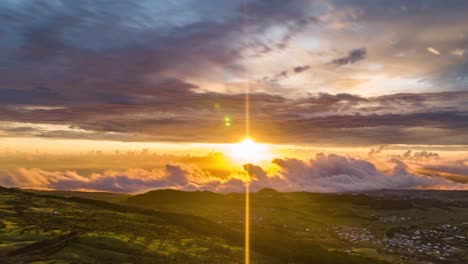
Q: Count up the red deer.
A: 0